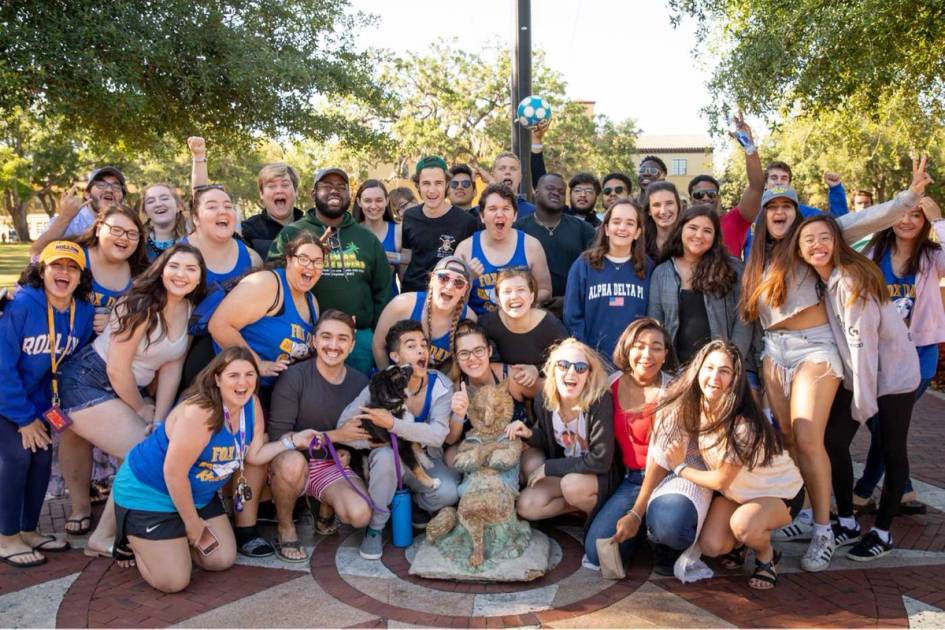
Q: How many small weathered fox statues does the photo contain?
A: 1